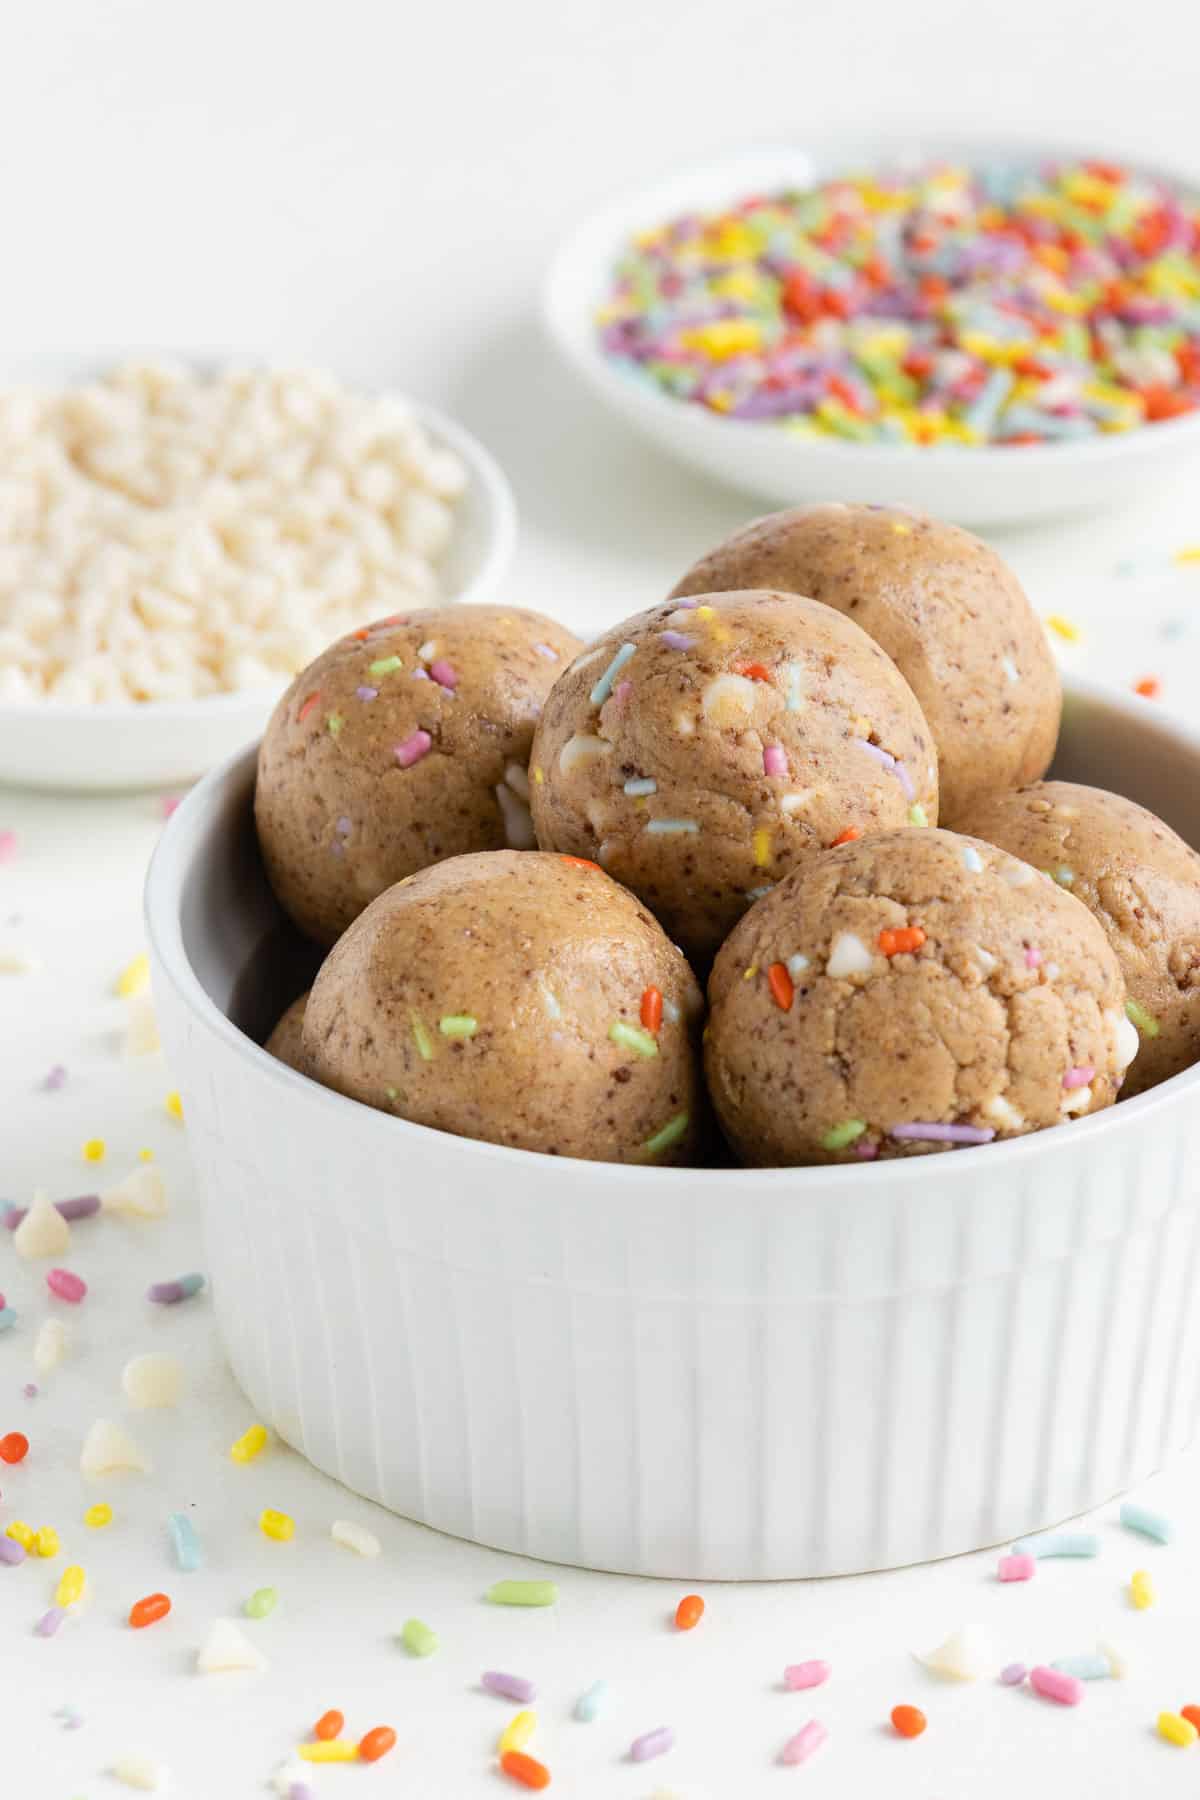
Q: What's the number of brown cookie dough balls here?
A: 7